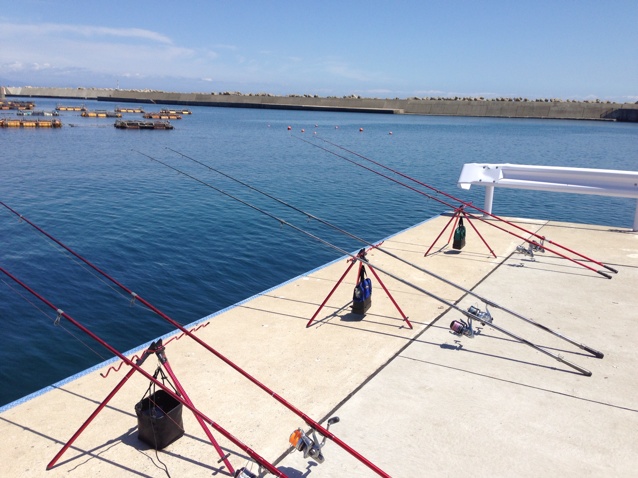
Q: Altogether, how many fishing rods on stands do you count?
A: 6